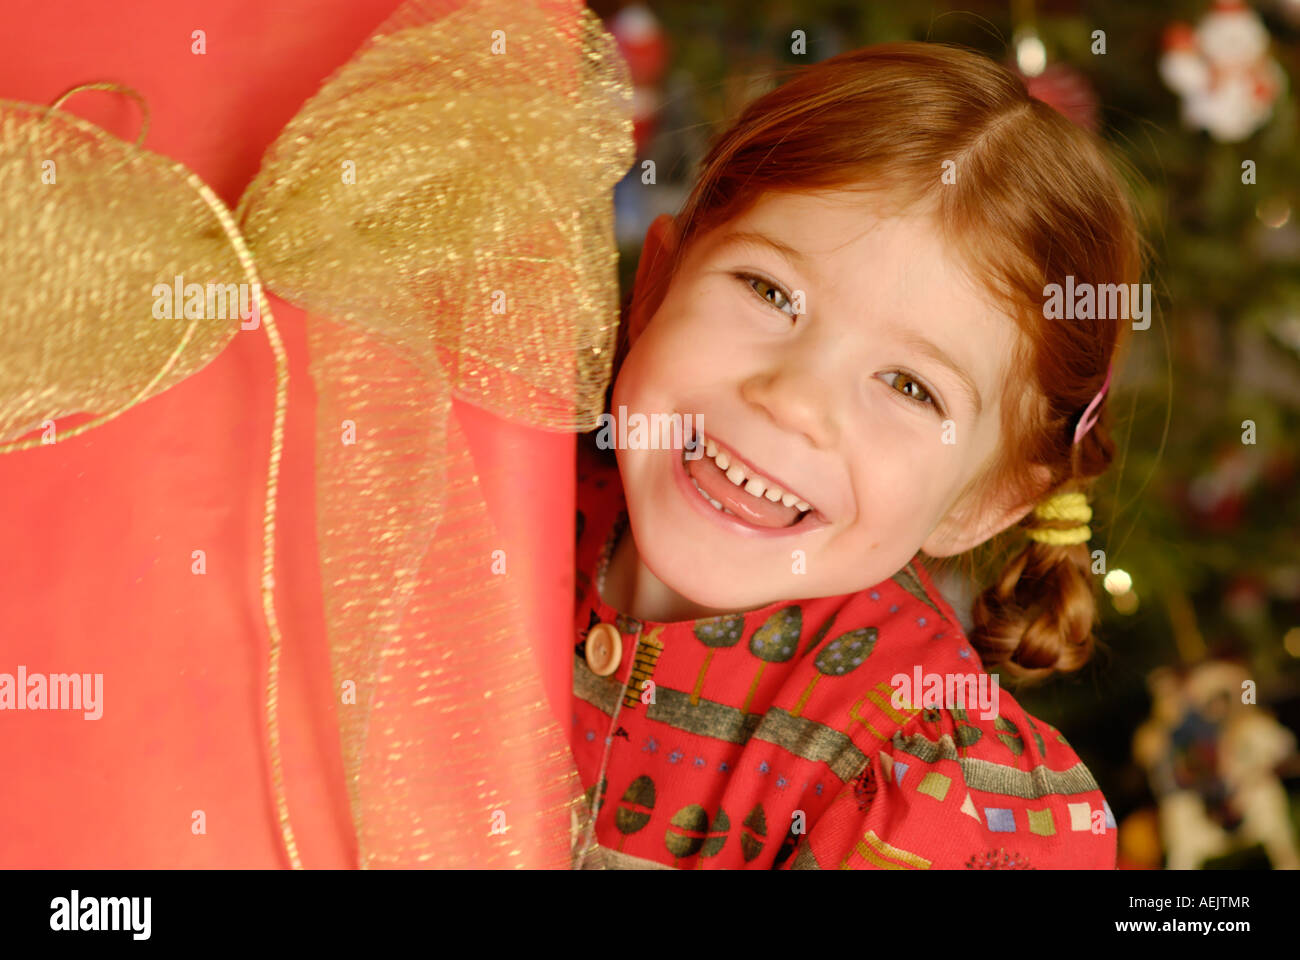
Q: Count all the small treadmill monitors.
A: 0